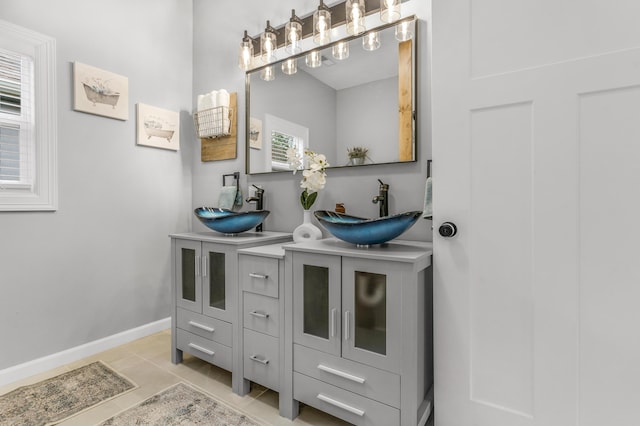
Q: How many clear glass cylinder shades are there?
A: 6